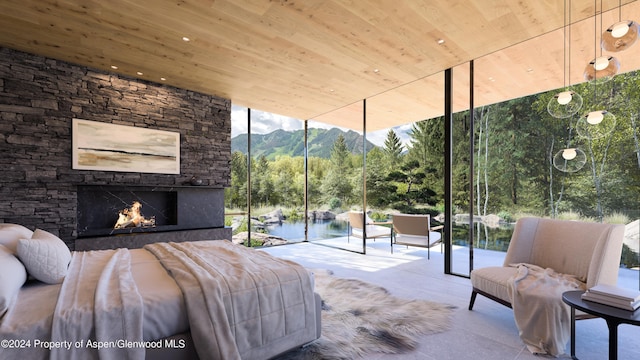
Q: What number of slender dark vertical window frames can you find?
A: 5